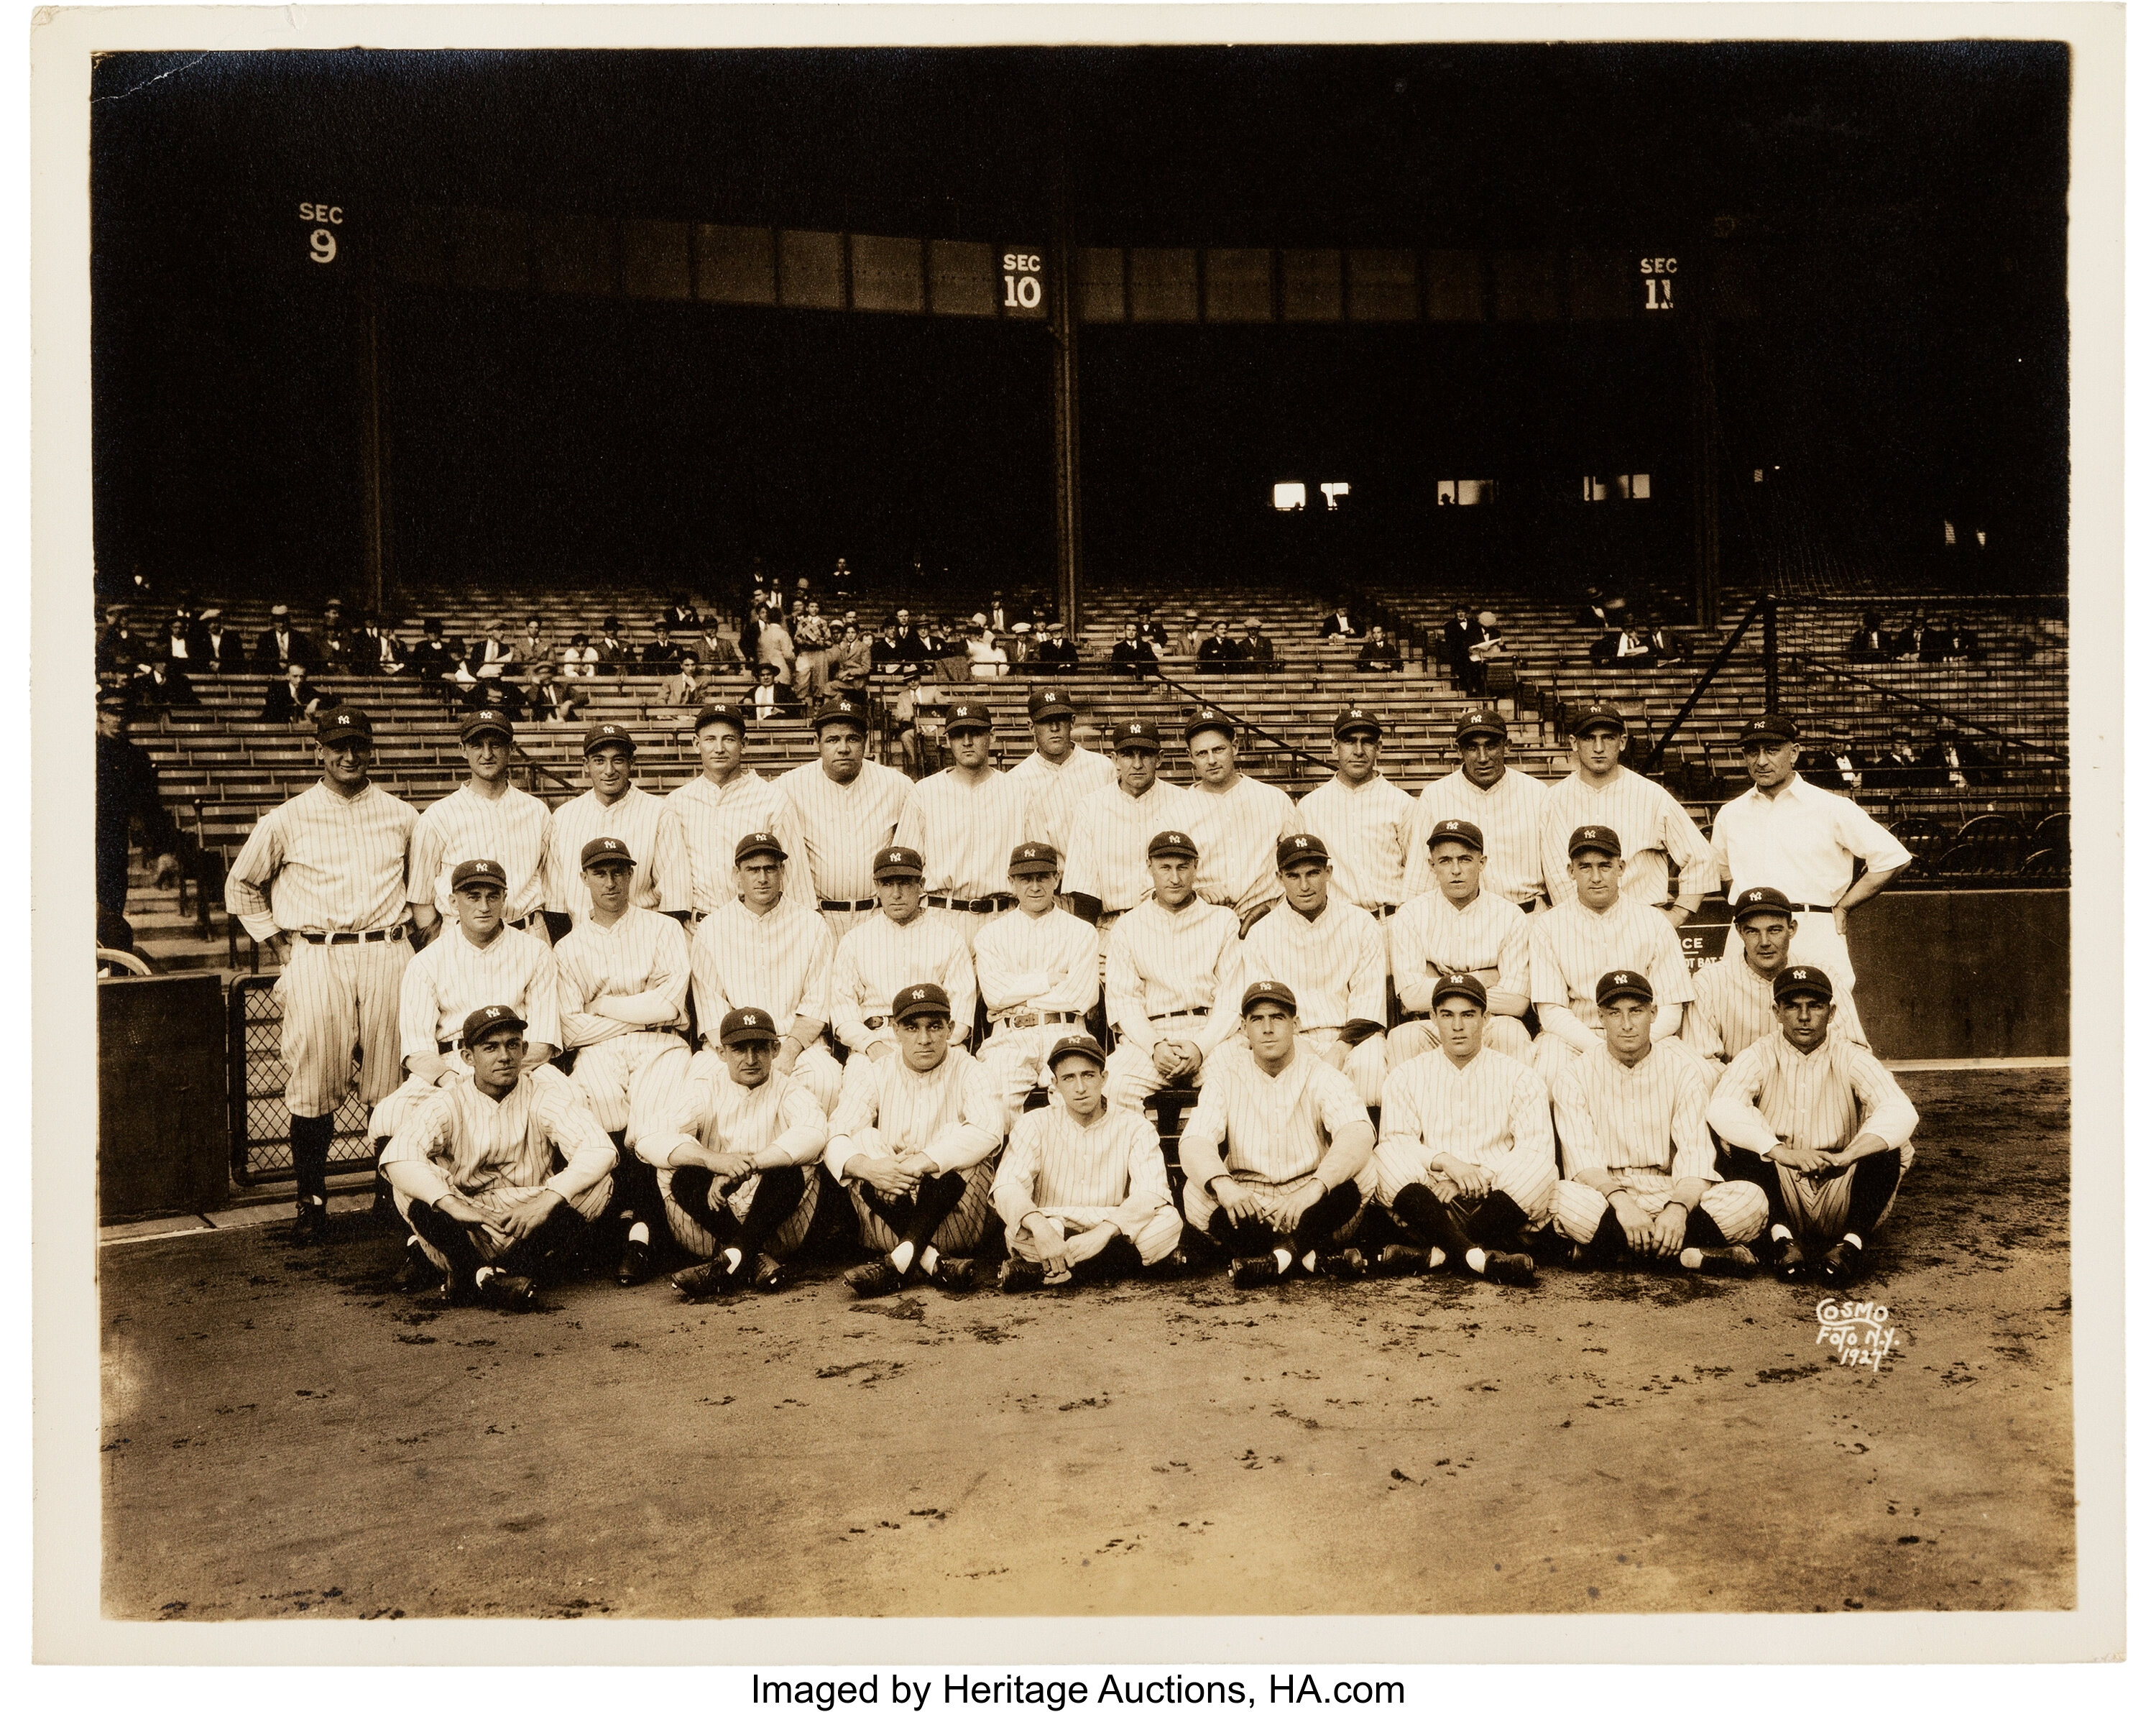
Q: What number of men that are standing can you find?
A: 13